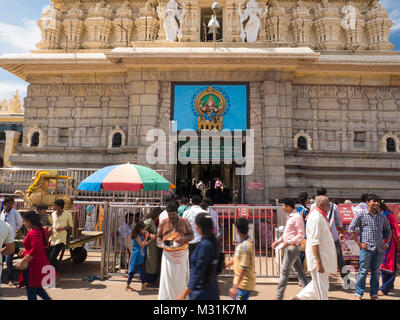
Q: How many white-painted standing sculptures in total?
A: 2